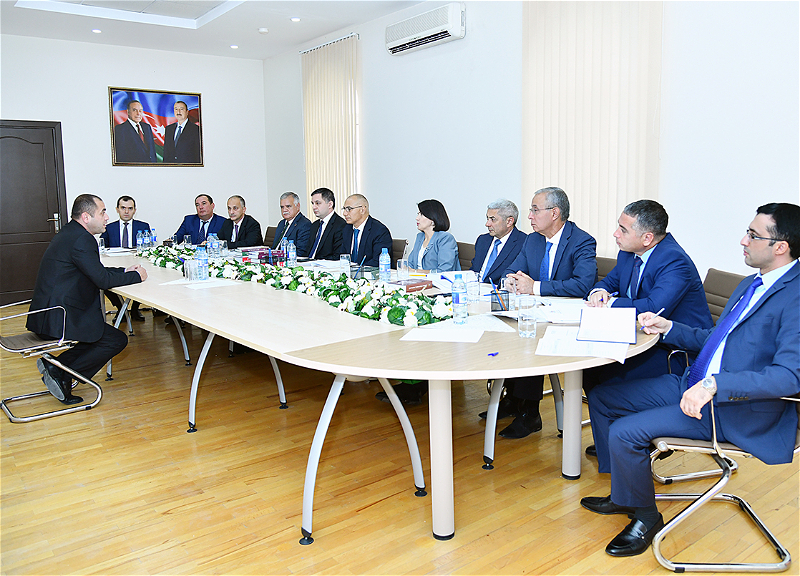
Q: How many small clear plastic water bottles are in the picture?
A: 11